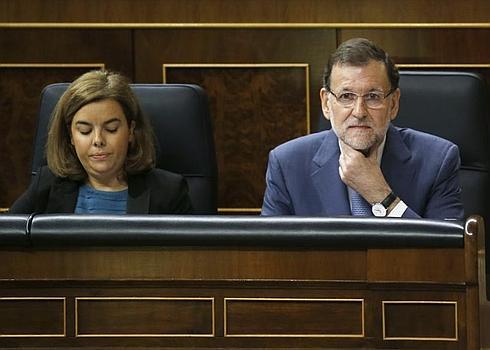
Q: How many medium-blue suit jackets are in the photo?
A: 1